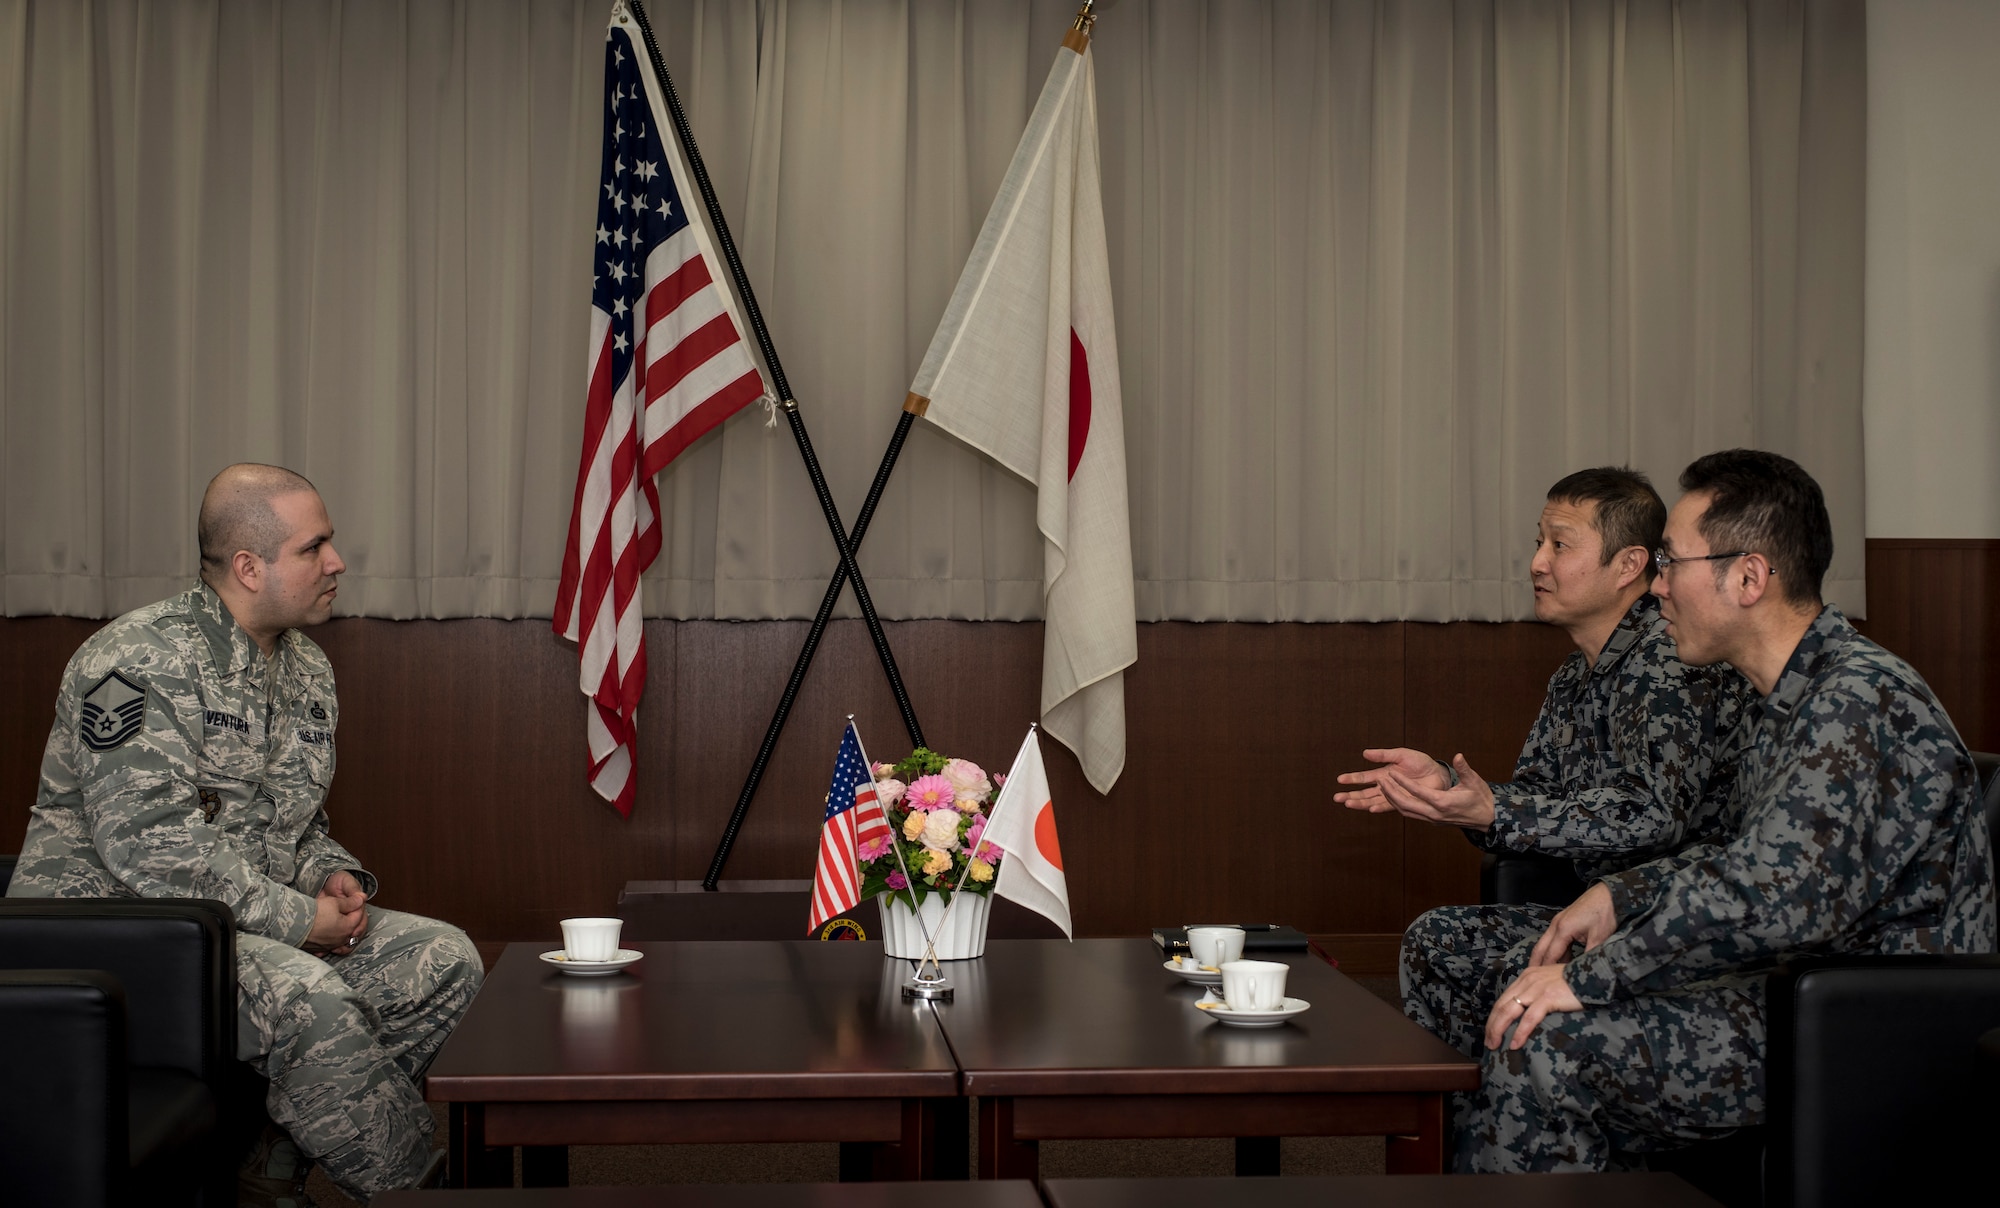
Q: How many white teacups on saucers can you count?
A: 3